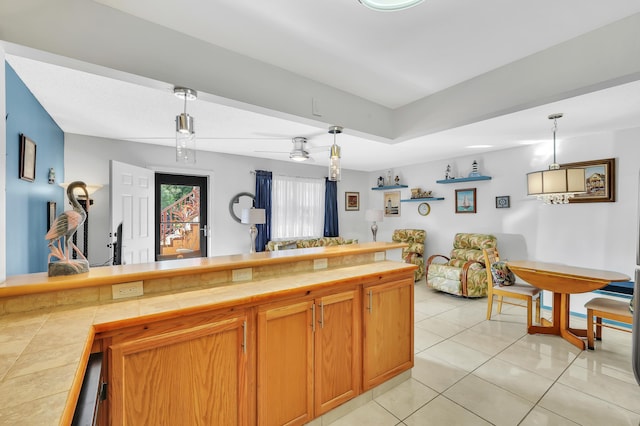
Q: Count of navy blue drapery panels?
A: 2